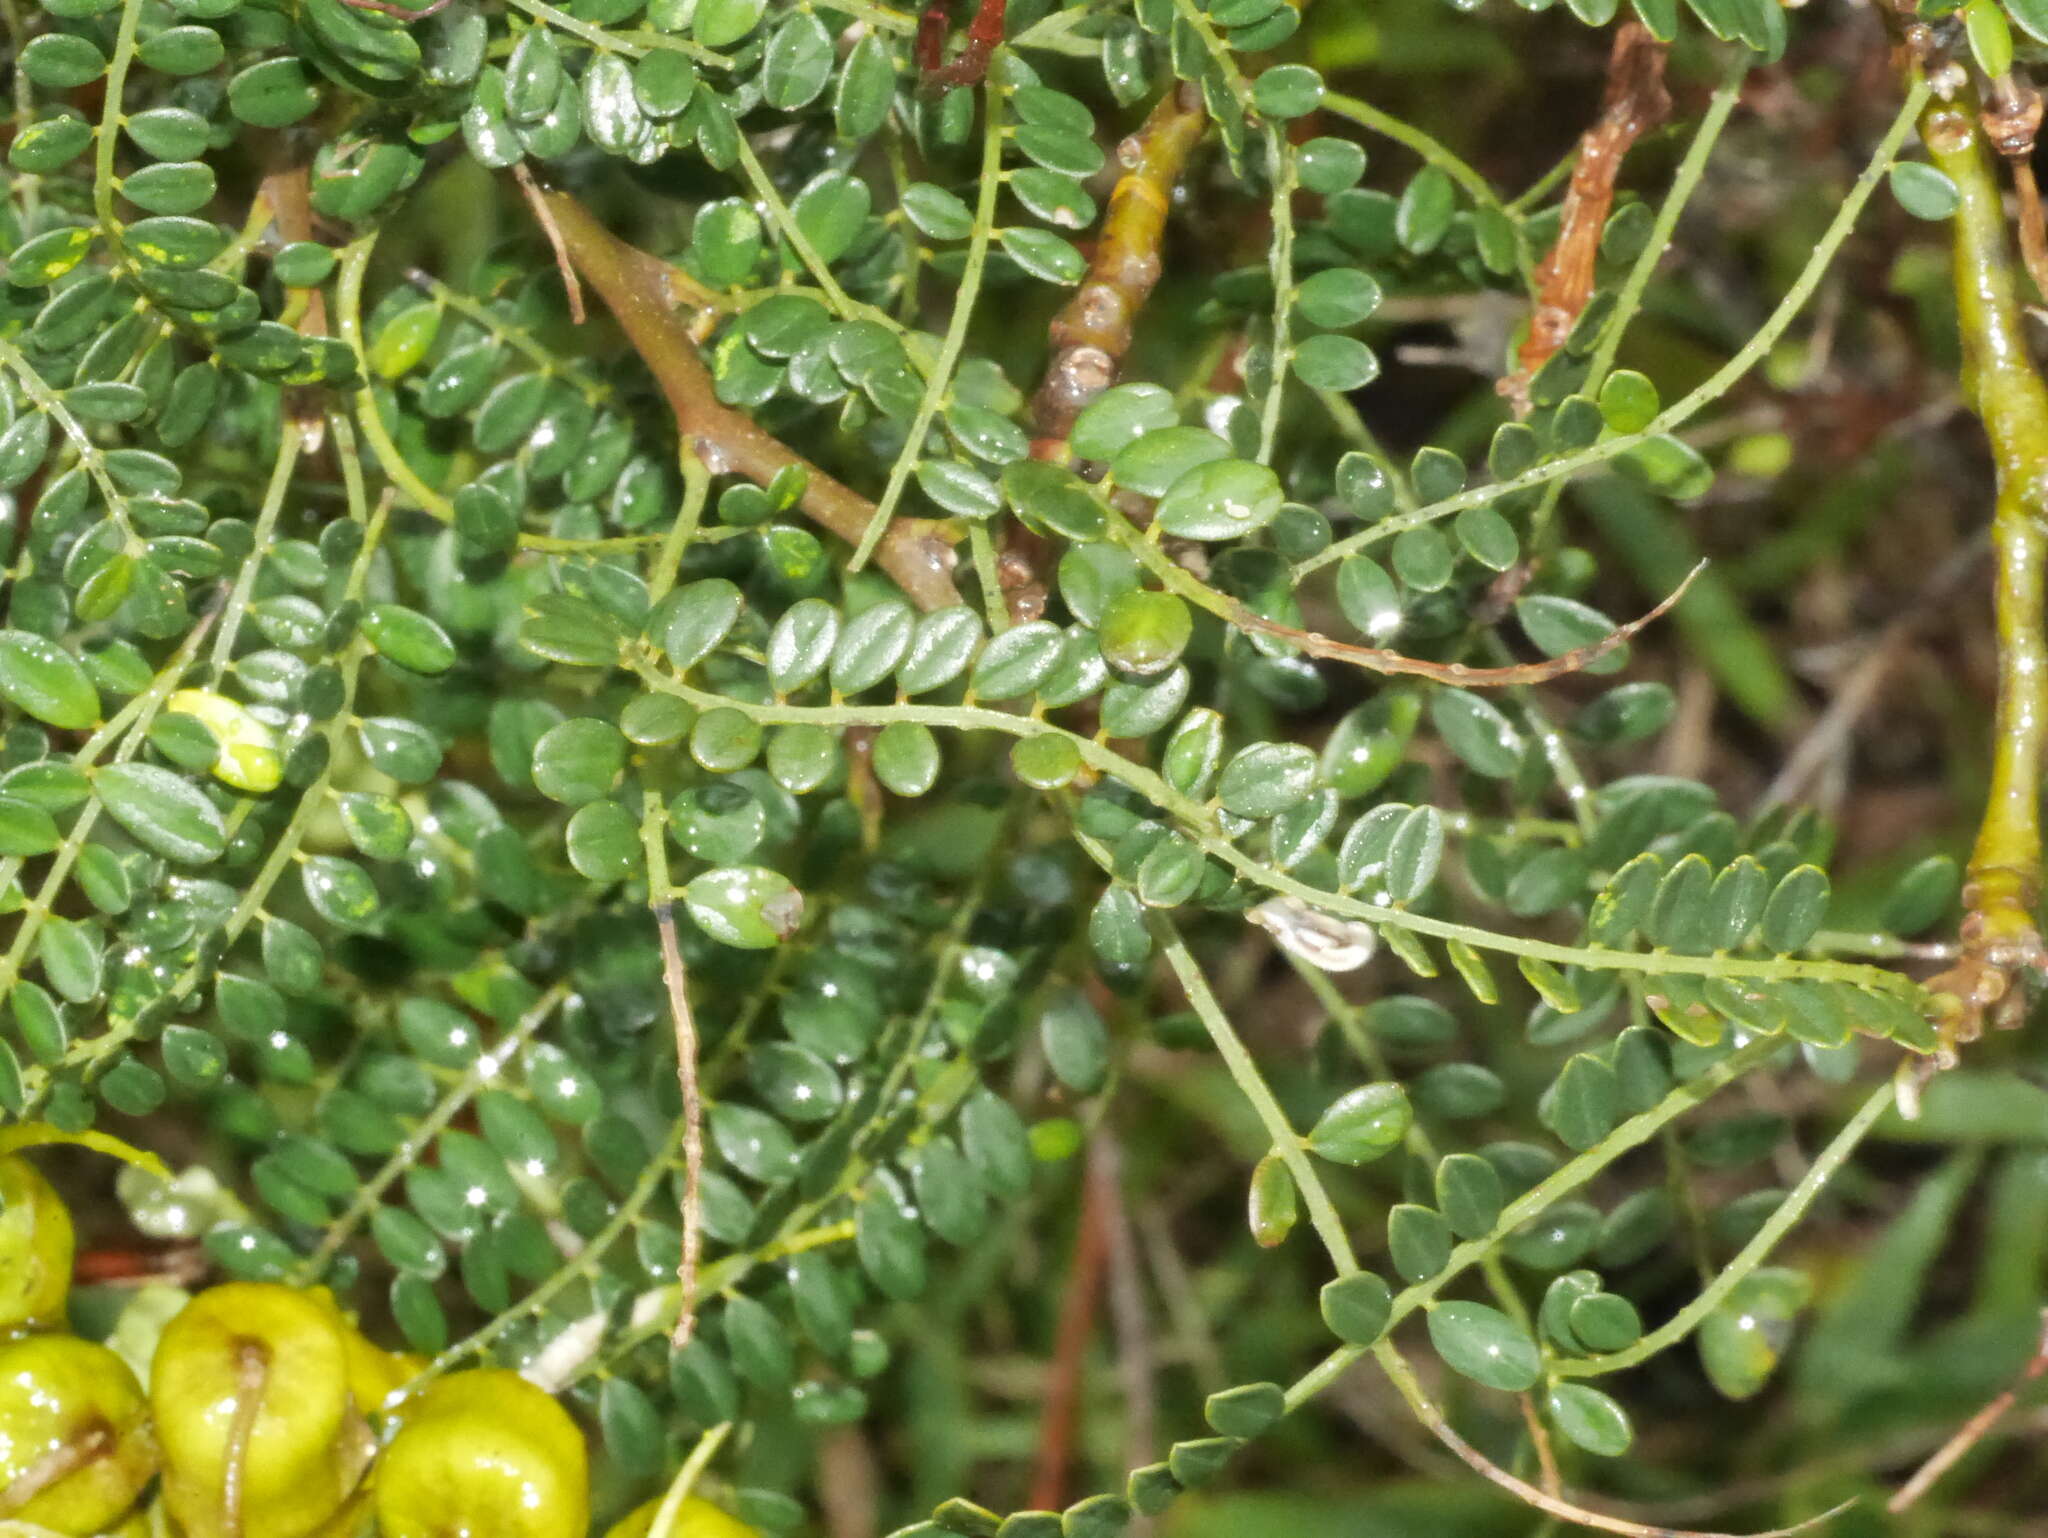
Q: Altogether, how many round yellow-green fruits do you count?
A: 5